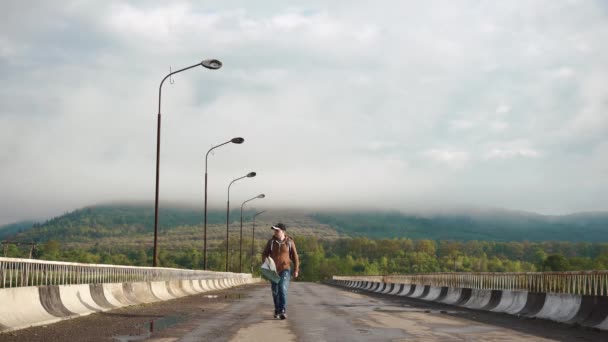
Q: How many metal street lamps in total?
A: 5